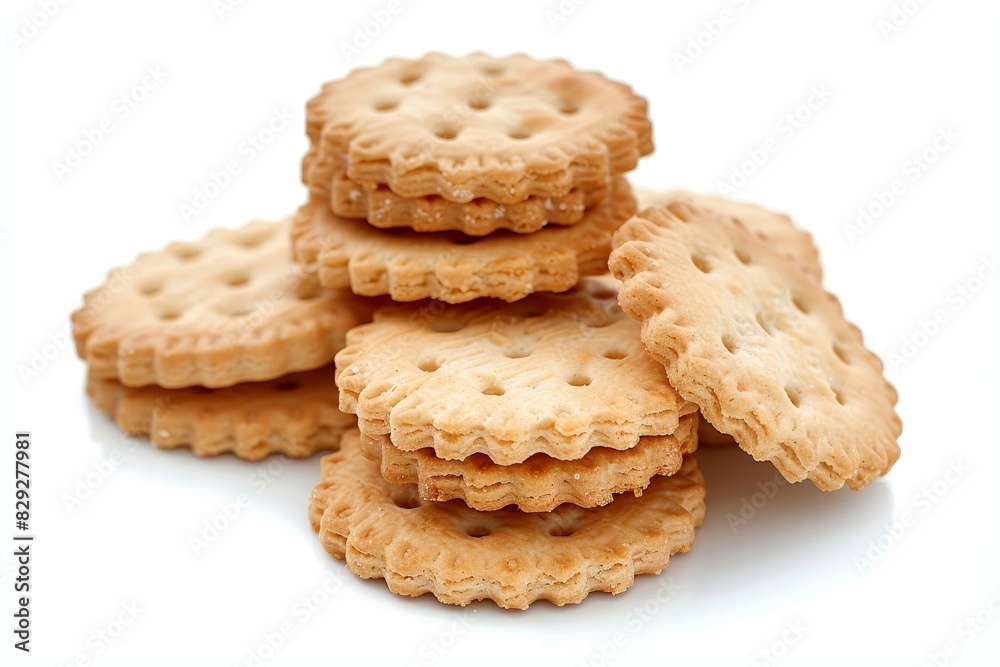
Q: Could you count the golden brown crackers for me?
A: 10